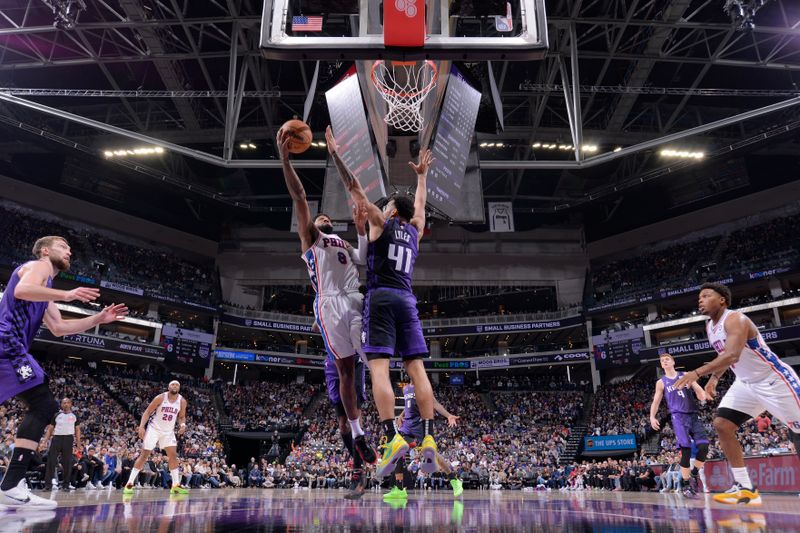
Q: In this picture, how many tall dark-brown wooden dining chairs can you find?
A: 0